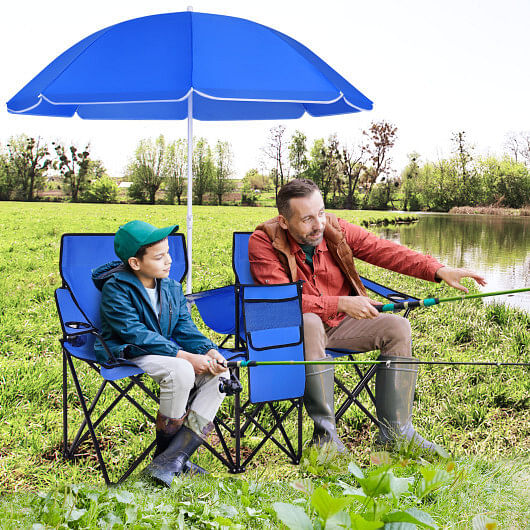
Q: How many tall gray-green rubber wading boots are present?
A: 2